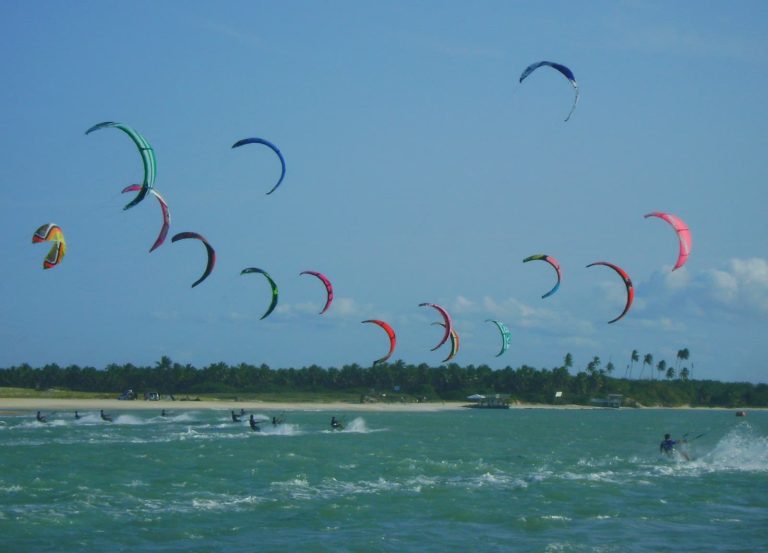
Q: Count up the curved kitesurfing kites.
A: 15